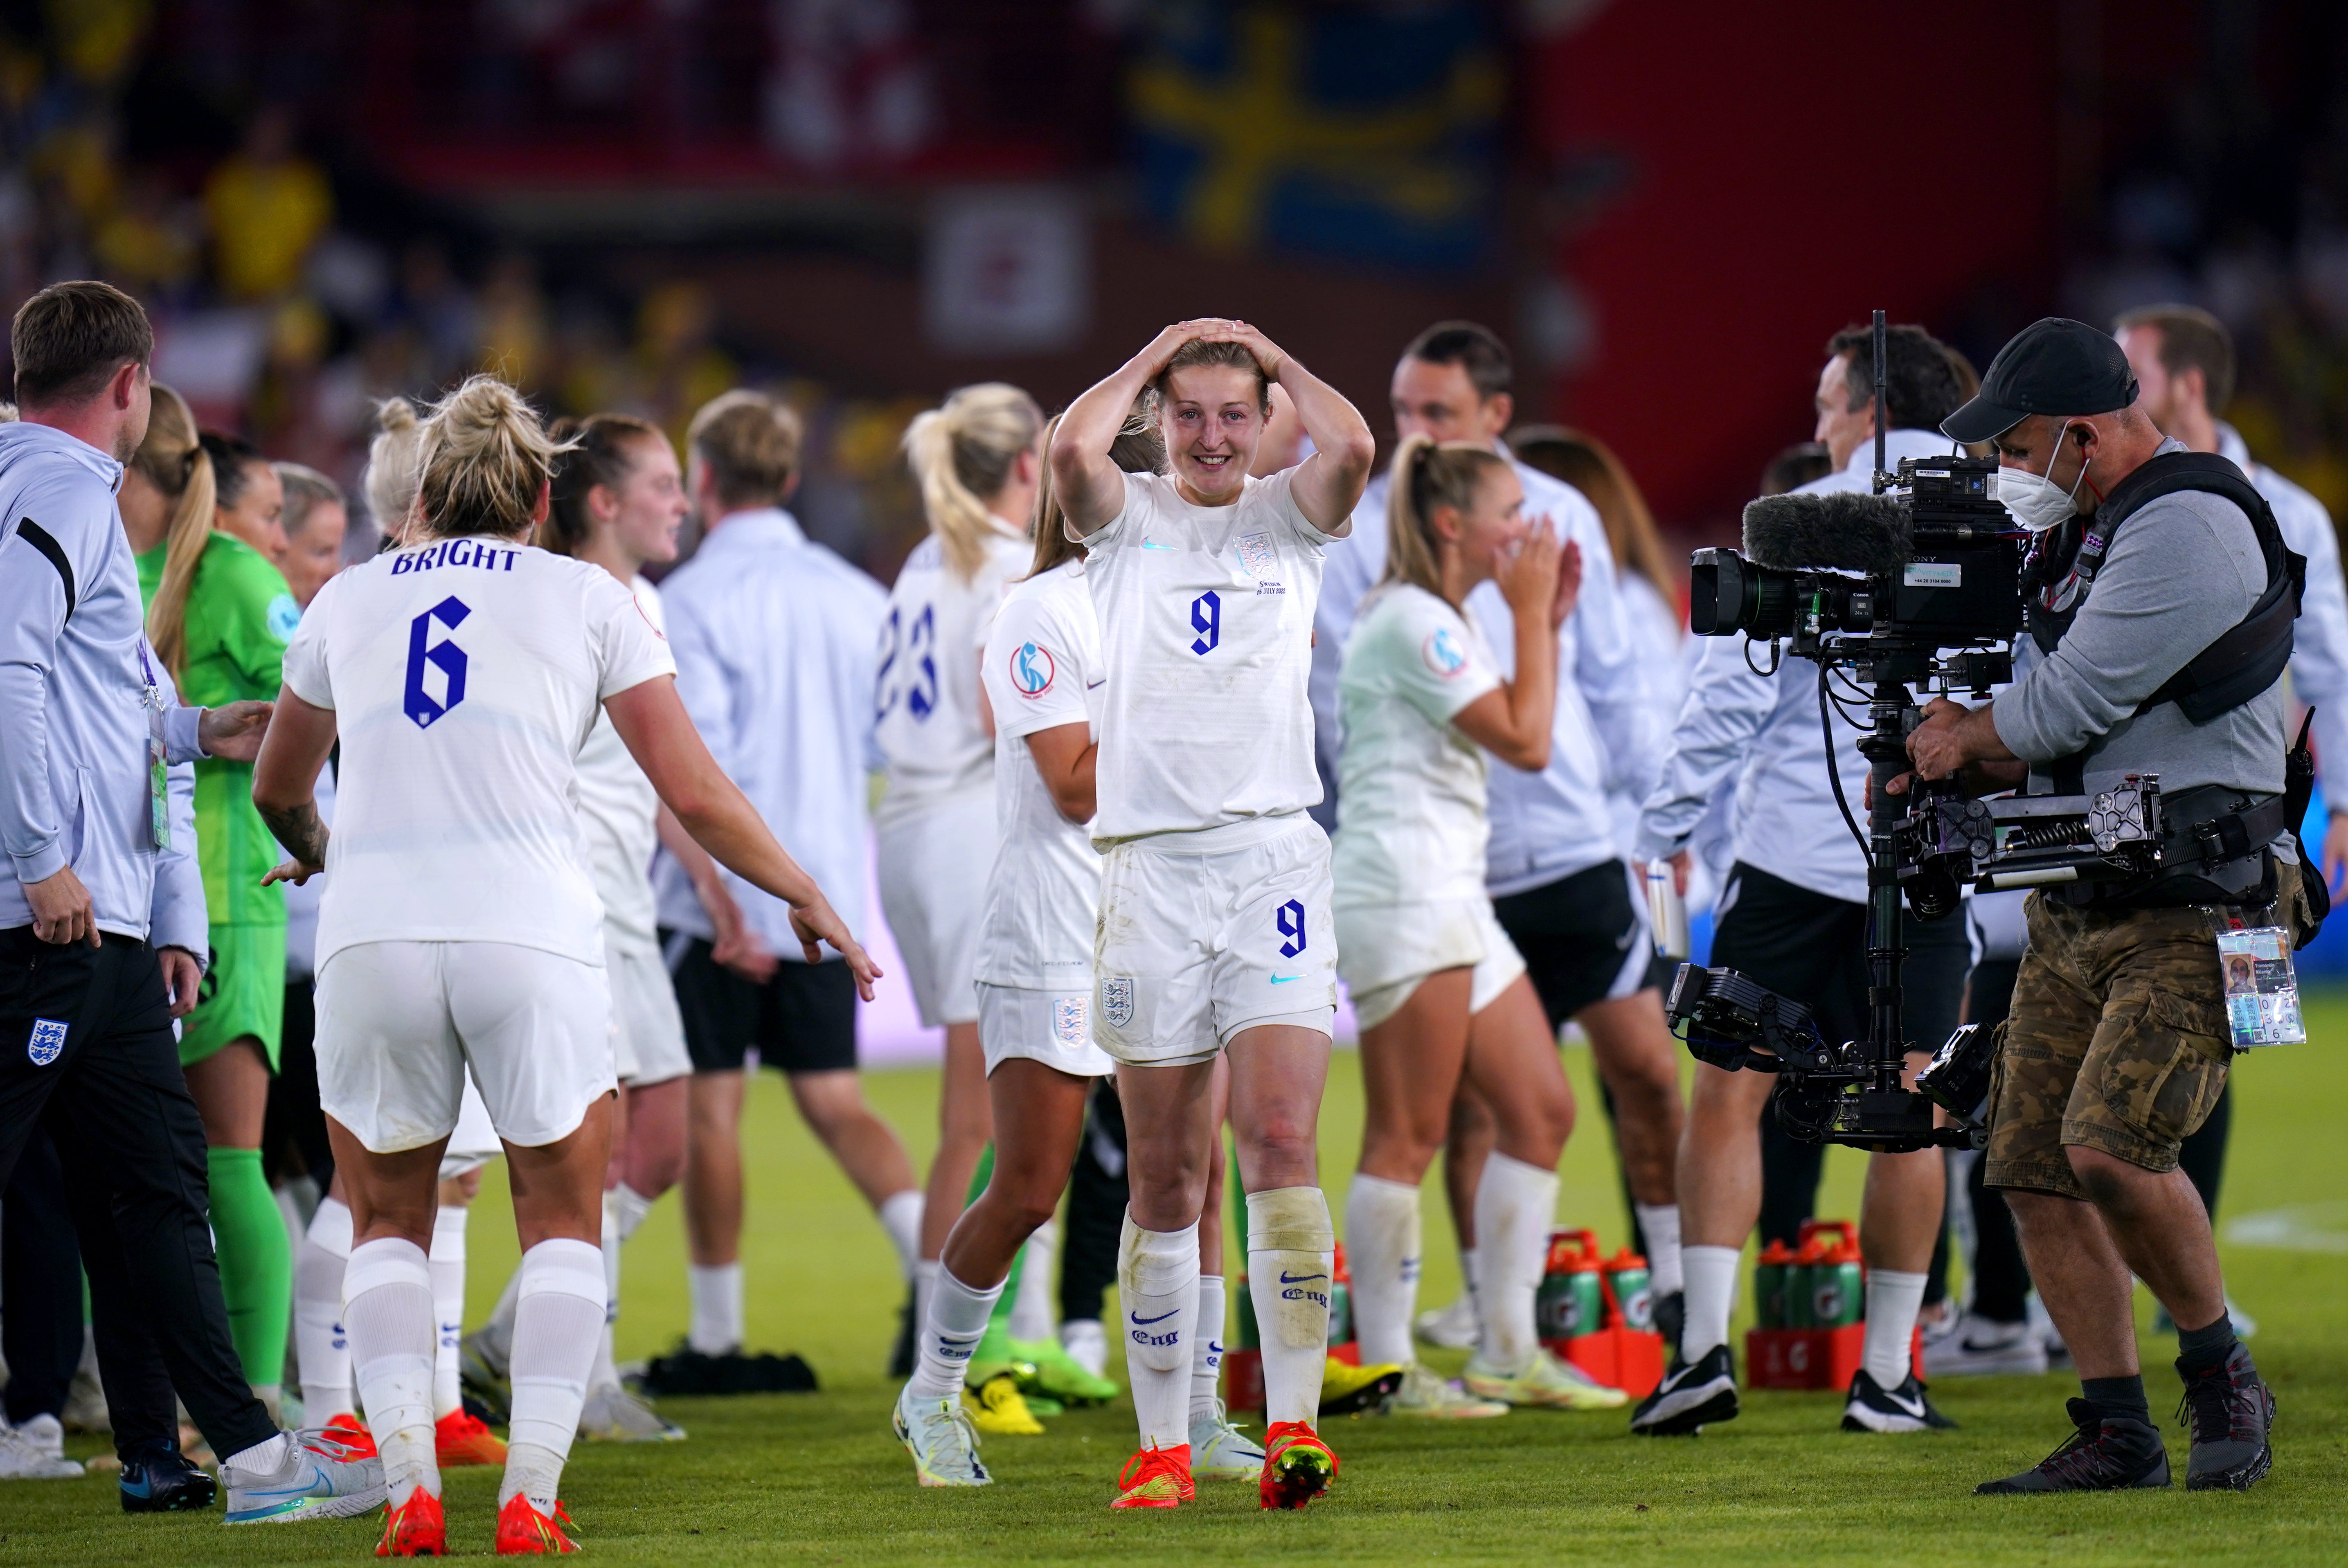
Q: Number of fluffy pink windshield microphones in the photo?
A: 0